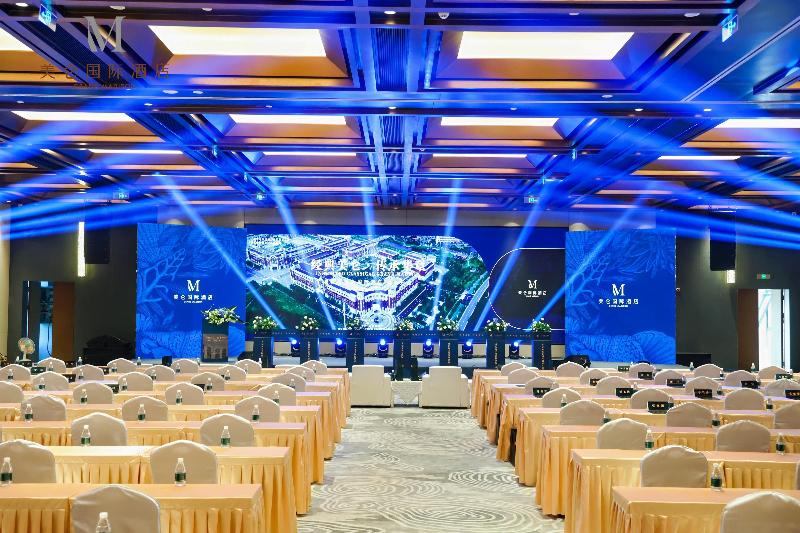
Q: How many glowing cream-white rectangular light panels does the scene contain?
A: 11